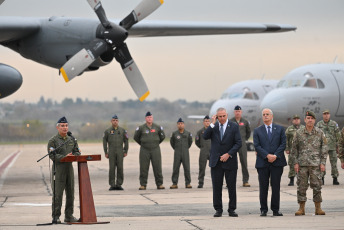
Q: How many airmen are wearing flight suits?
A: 6